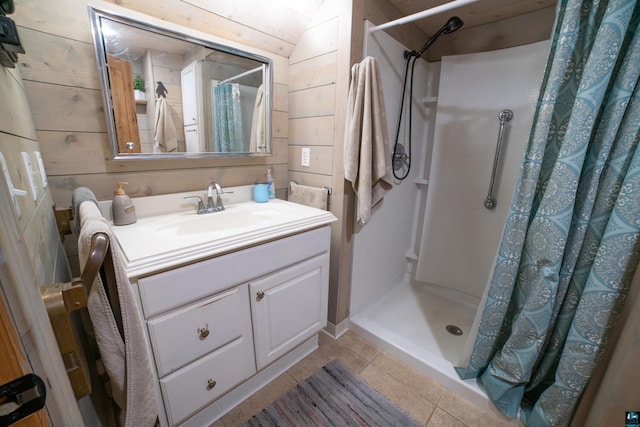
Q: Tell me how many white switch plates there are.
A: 4